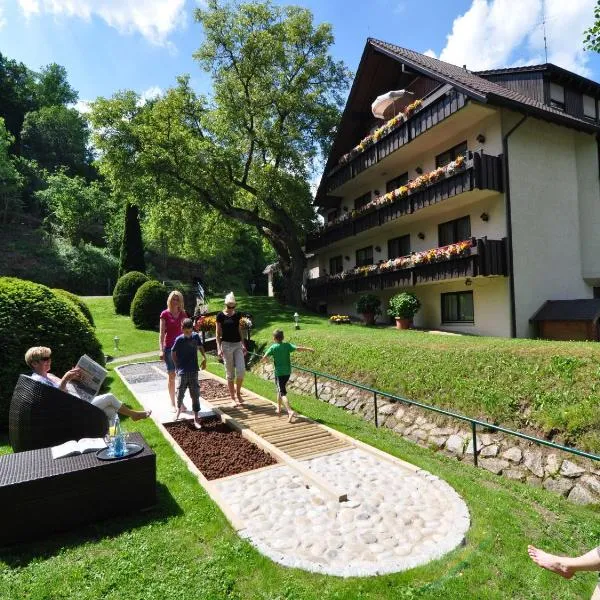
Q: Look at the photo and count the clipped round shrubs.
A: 4